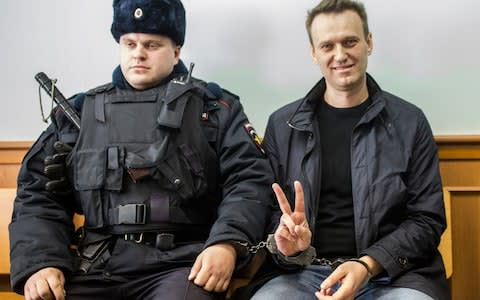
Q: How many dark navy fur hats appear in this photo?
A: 1